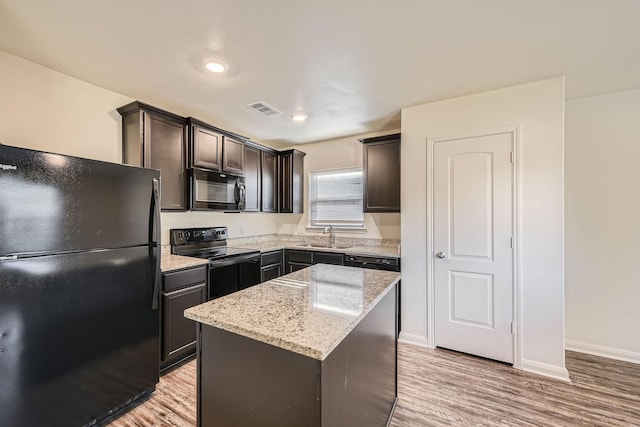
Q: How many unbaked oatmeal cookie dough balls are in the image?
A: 0